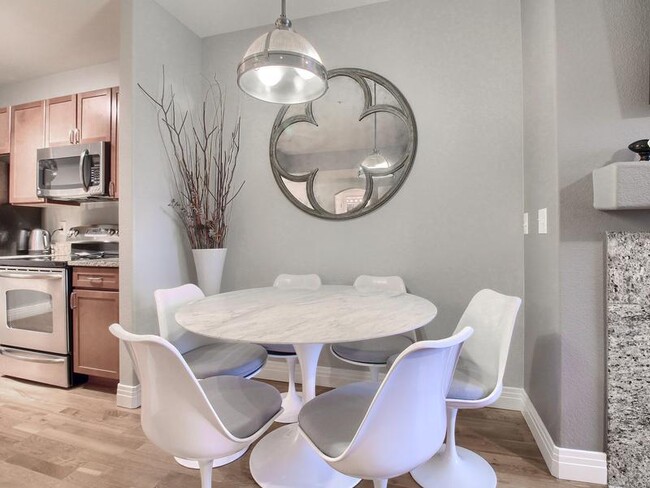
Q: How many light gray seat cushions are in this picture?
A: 6